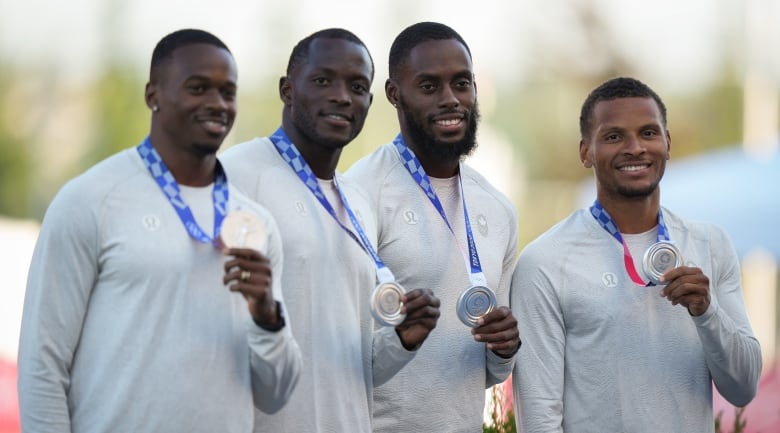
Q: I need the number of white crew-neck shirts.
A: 4